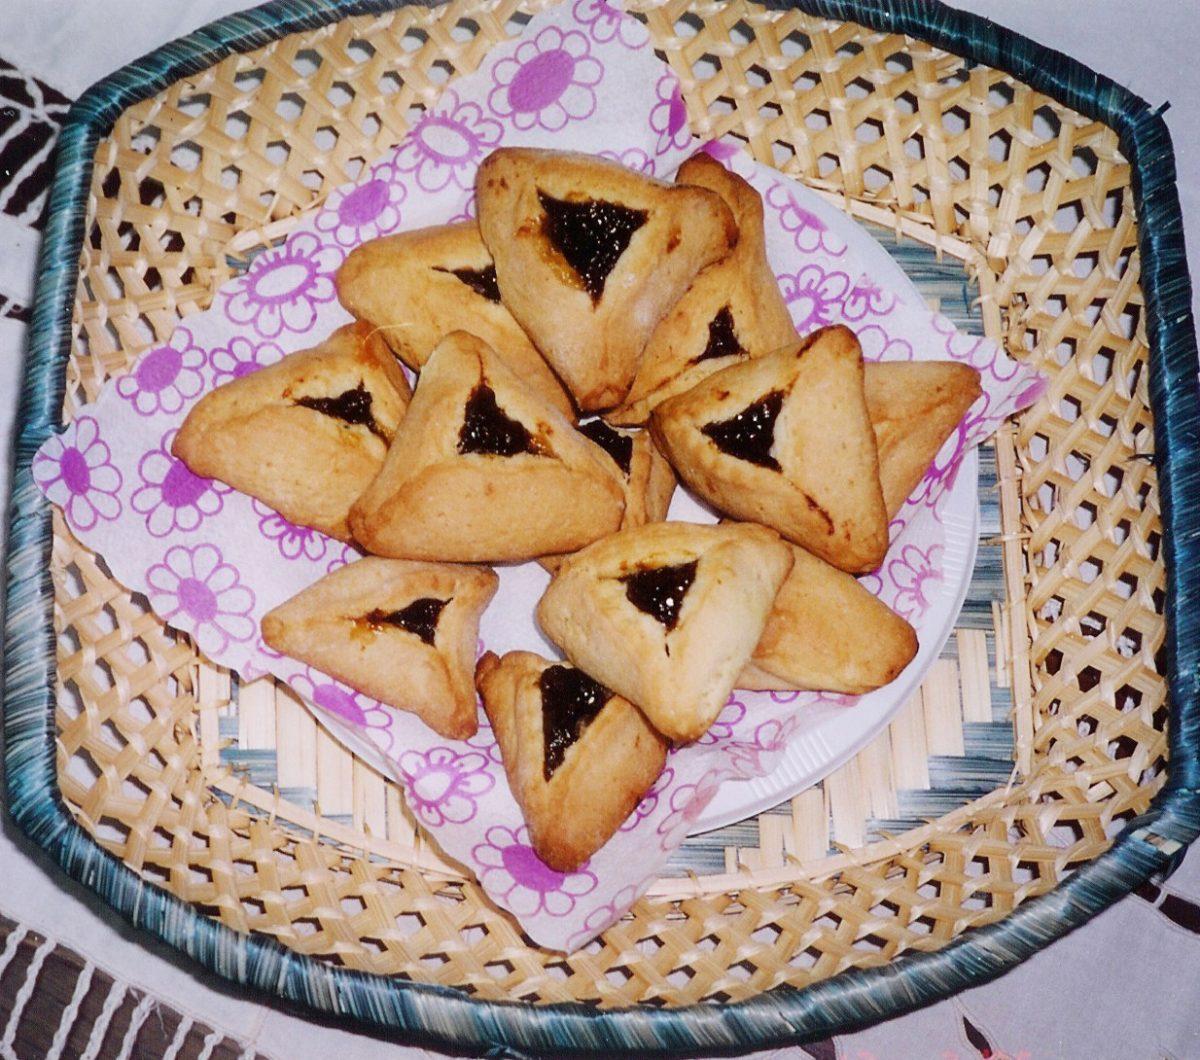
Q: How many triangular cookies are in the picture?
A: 12